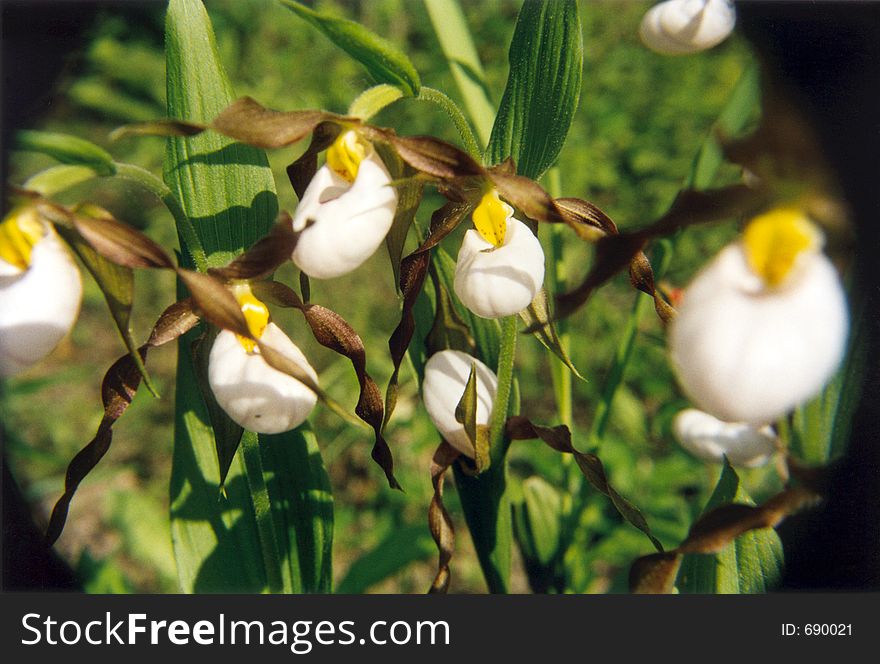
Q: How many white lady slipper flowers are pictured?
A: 8